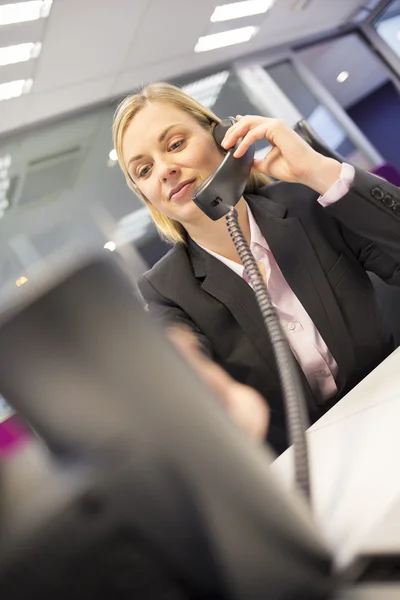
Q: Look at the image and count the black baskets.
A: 0